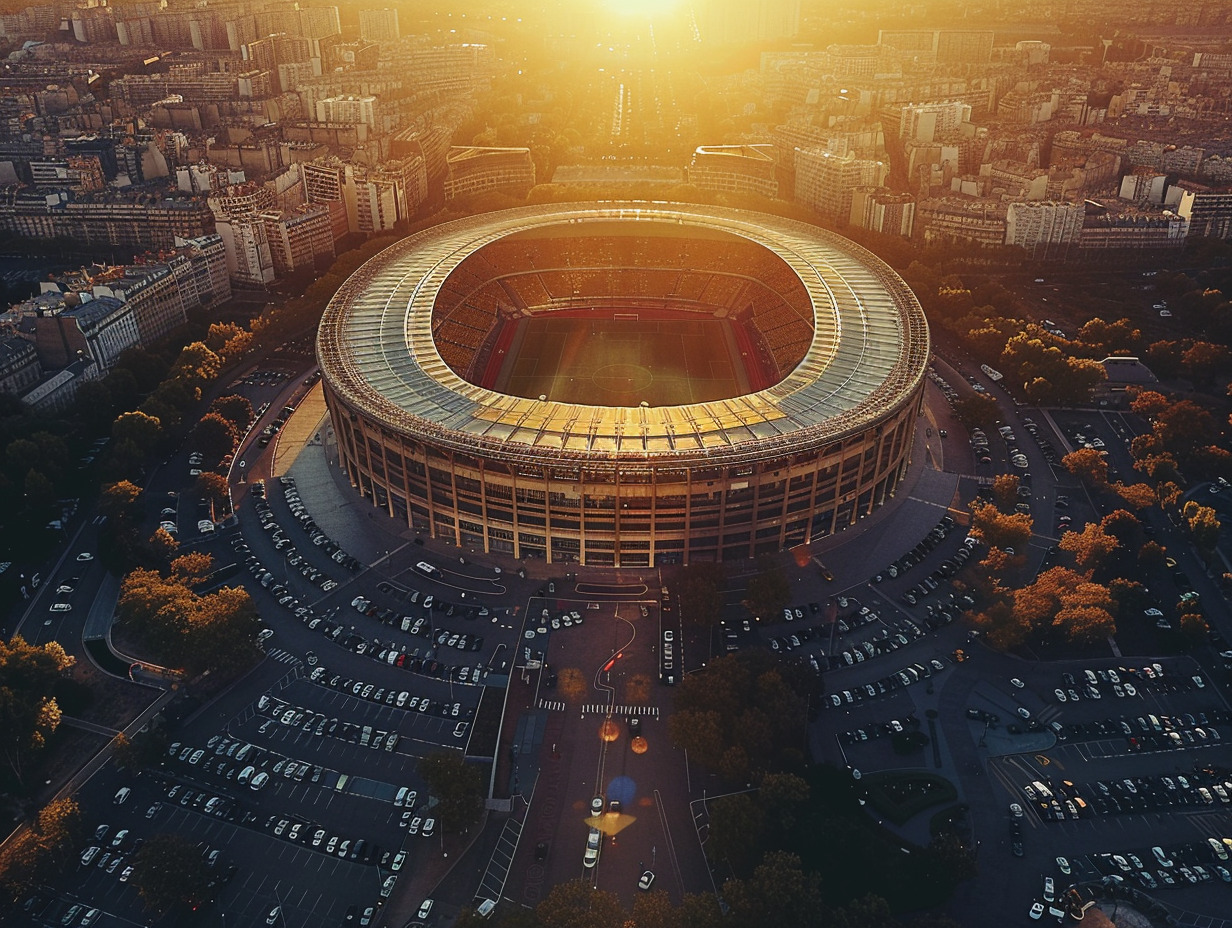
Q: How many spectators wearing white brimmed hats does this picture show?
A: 0